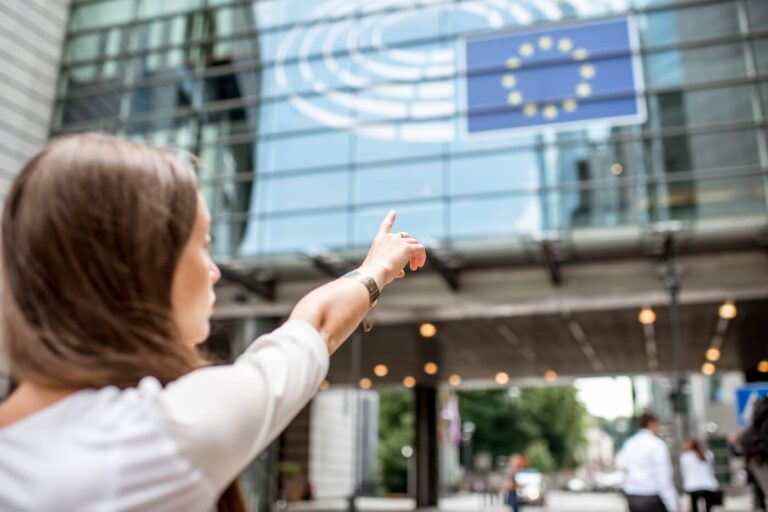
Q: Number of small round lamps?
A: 14